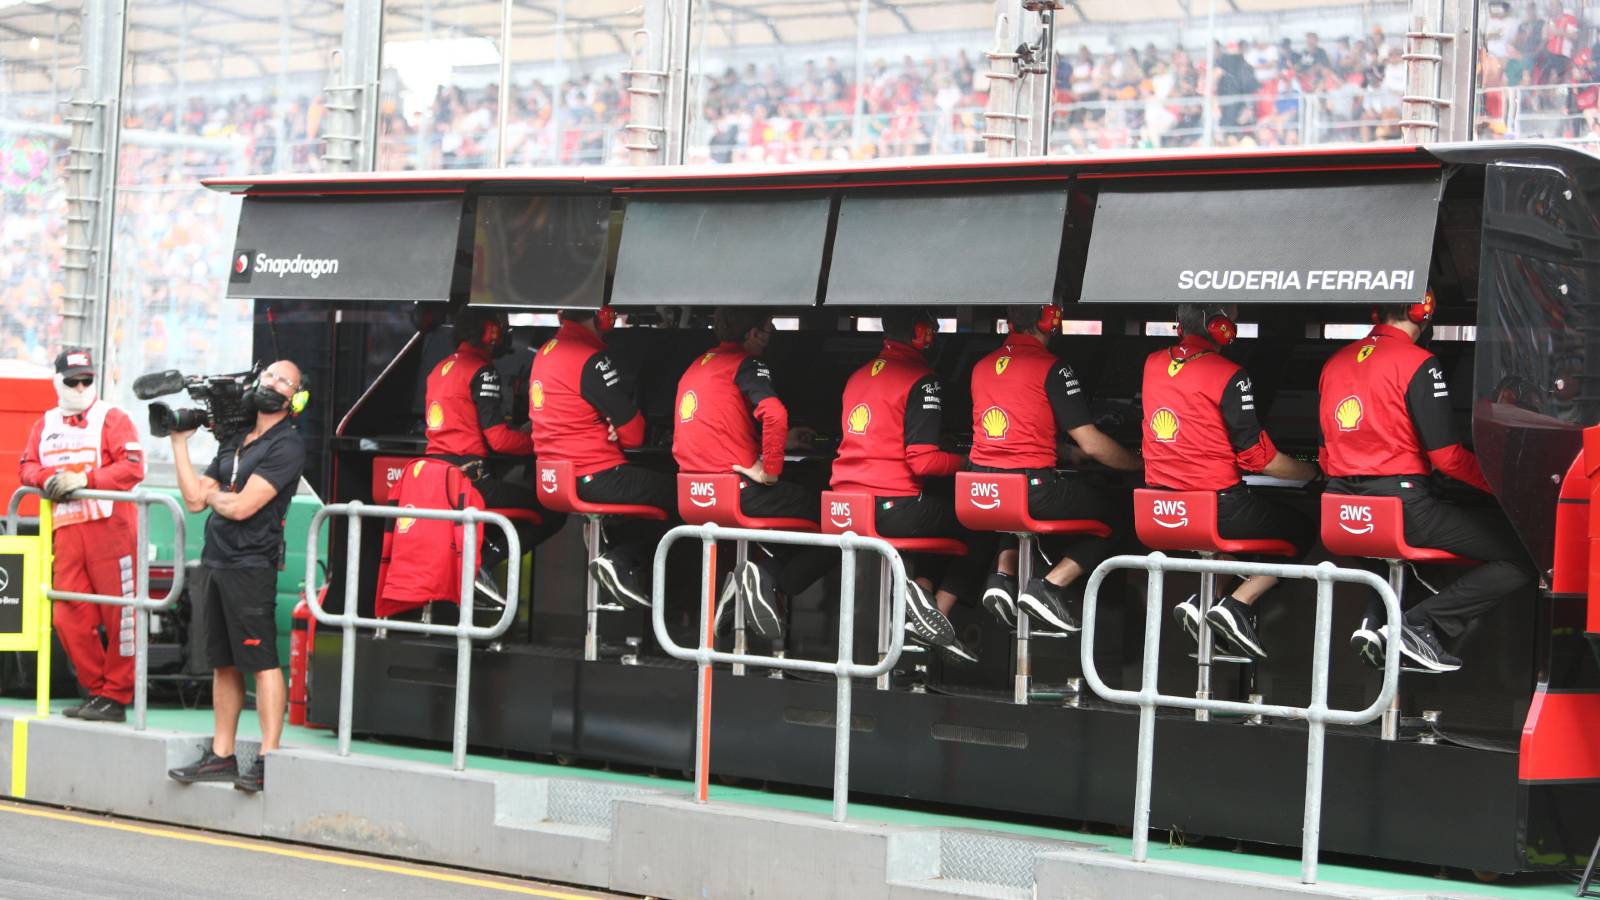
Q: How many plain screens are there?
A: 3